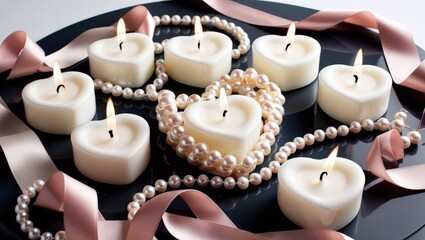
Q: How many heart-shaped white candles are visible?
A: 8